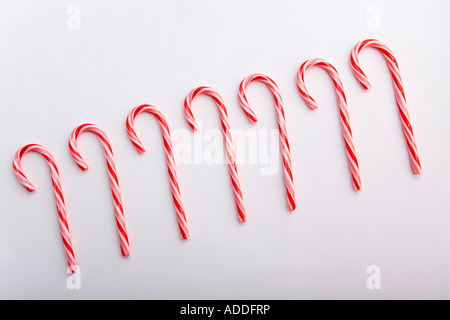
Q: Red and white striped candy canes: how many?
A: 7